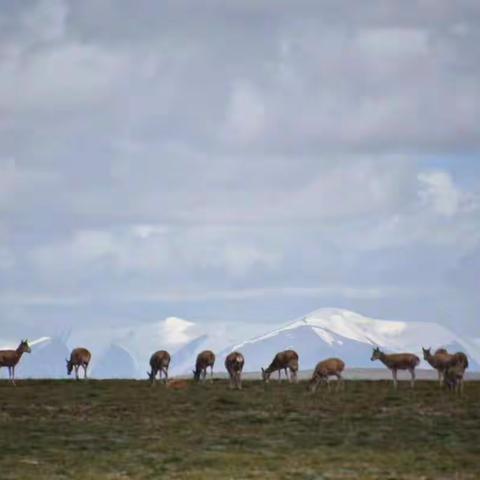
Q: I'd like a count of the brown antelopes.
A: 10